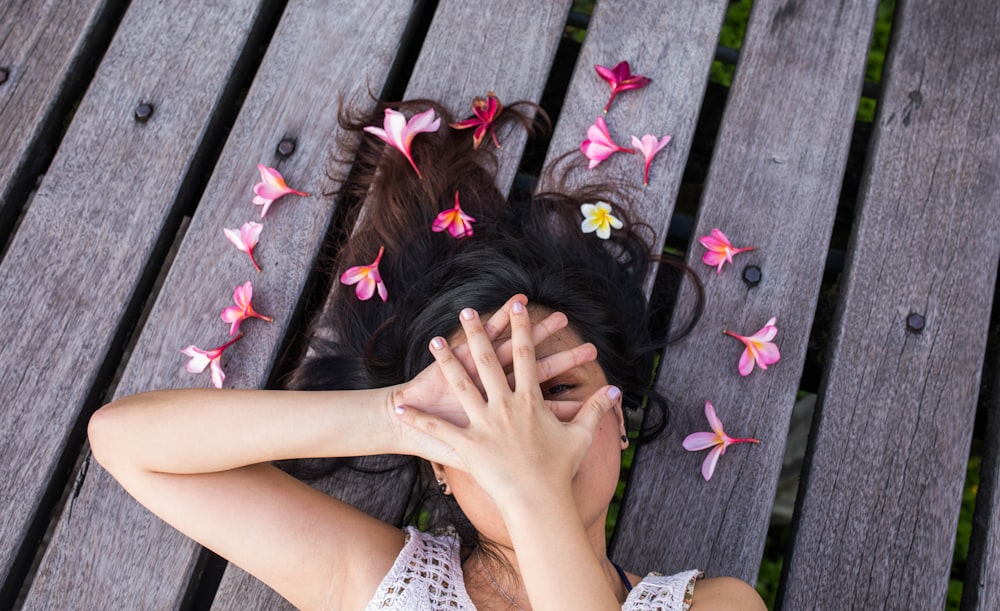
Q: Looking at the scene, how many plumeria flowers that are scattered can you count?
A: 15